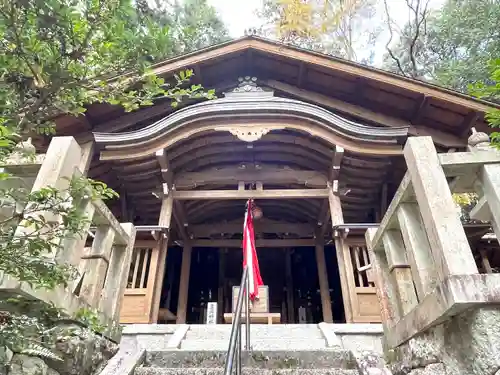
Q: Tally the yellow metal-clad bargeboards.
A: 0